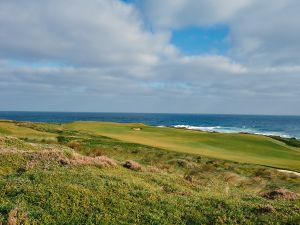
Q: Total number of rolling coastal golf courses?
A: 1